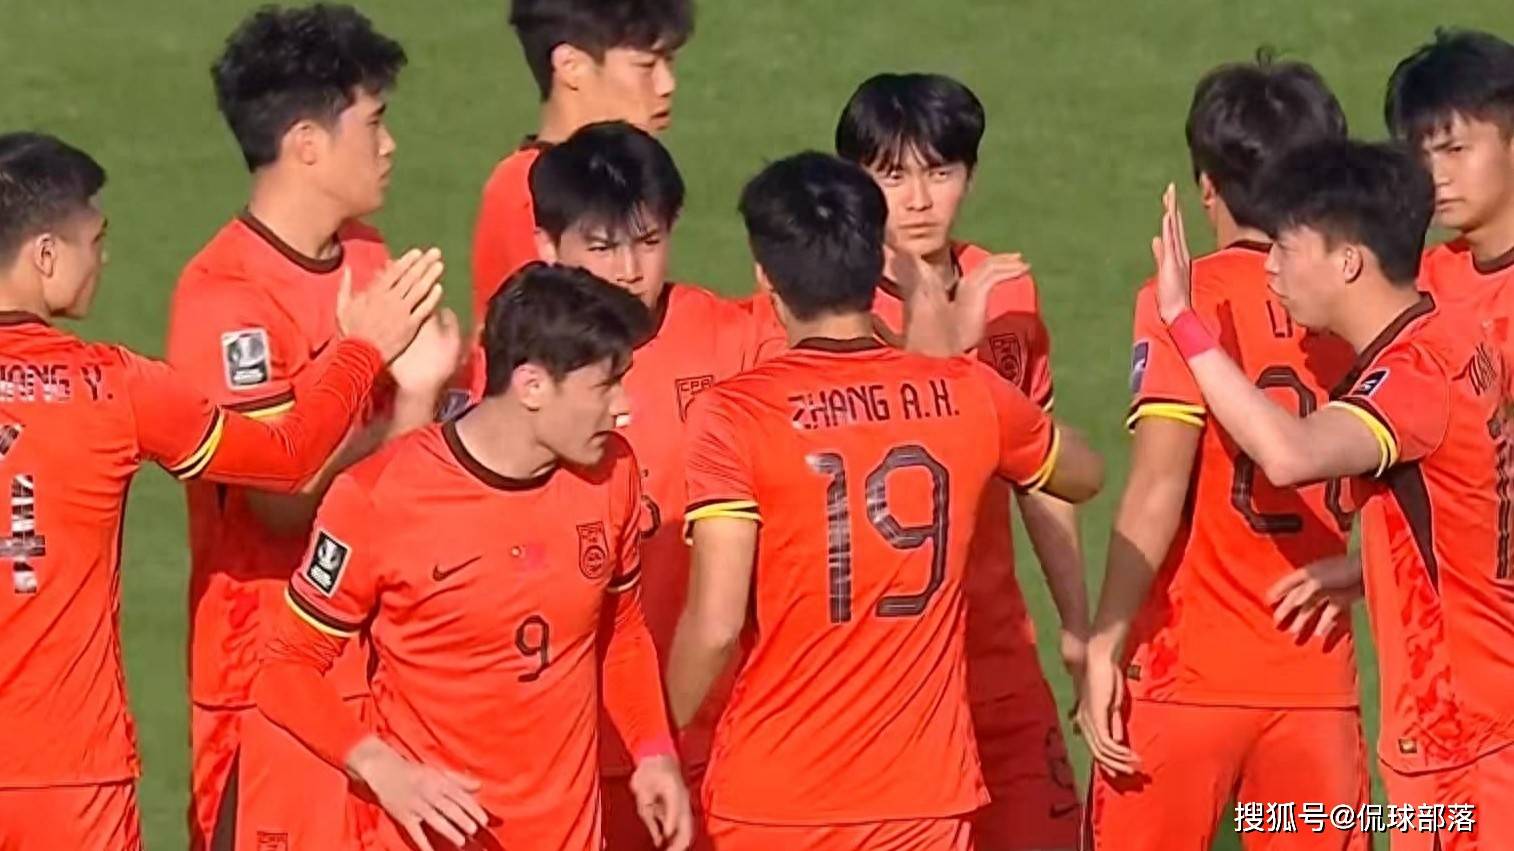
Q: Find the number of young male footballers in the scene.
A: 10